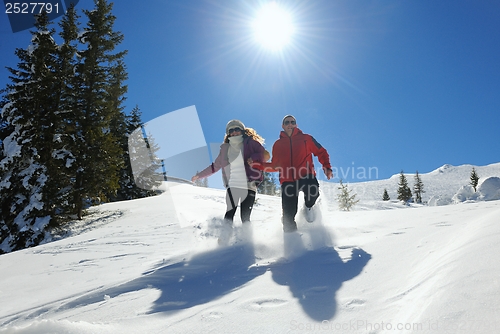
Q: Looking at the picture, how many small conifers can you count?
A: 5